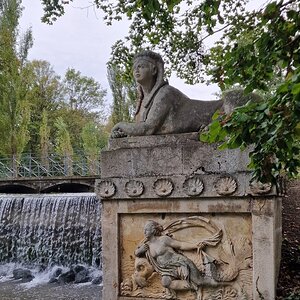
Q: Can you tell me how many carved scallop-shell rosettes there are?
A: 6